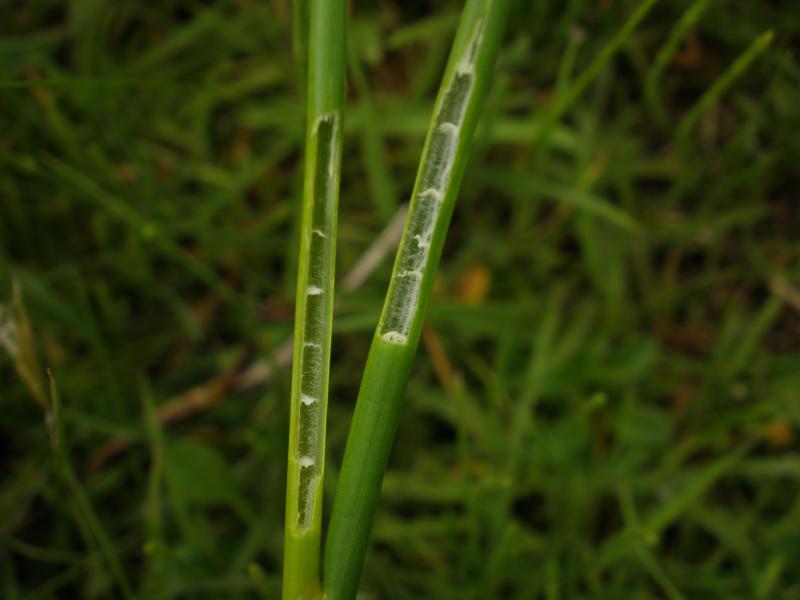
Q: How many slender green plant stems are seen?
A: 2